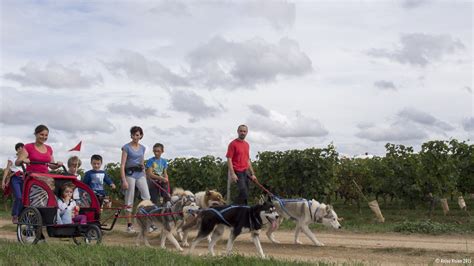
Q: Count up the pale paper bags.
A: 3